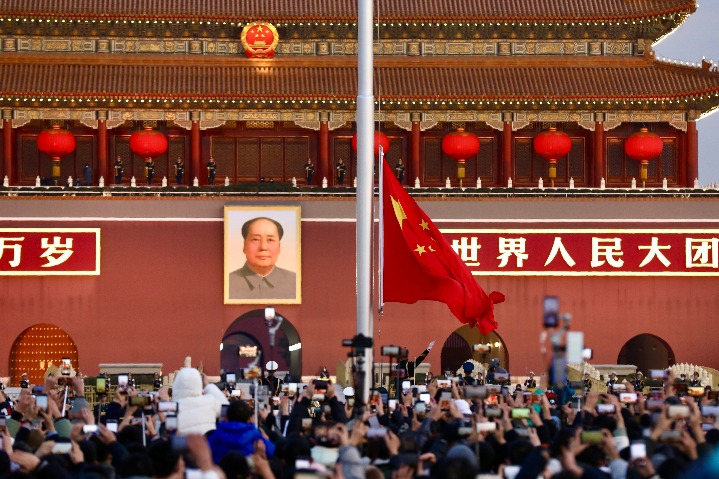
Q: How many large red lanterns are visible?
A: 6